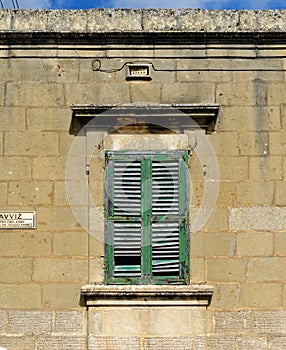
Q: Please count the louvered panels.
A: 4